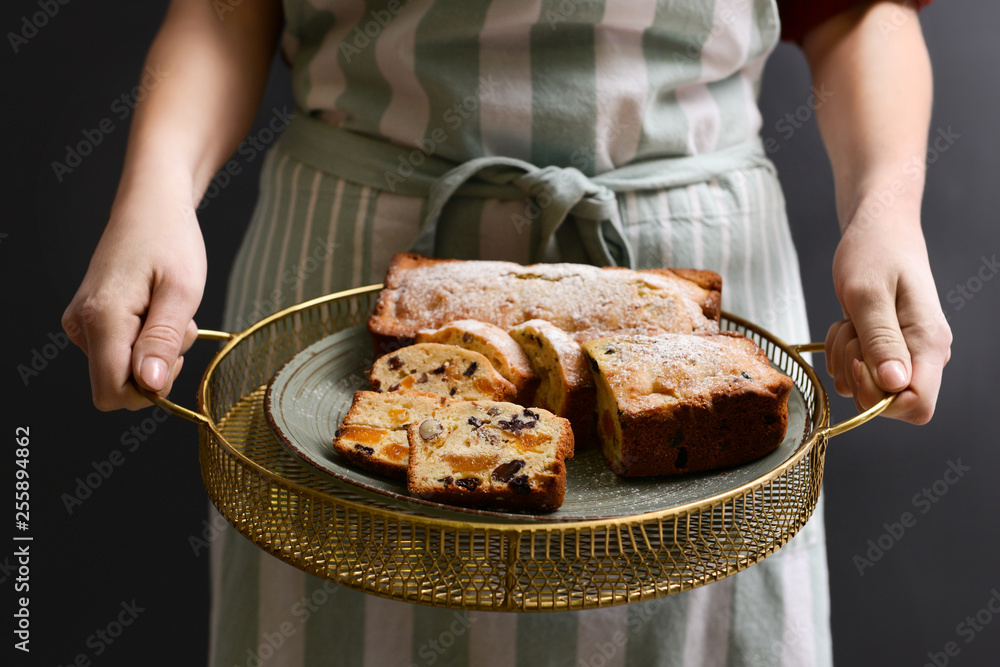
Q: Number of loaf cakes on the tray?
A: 2